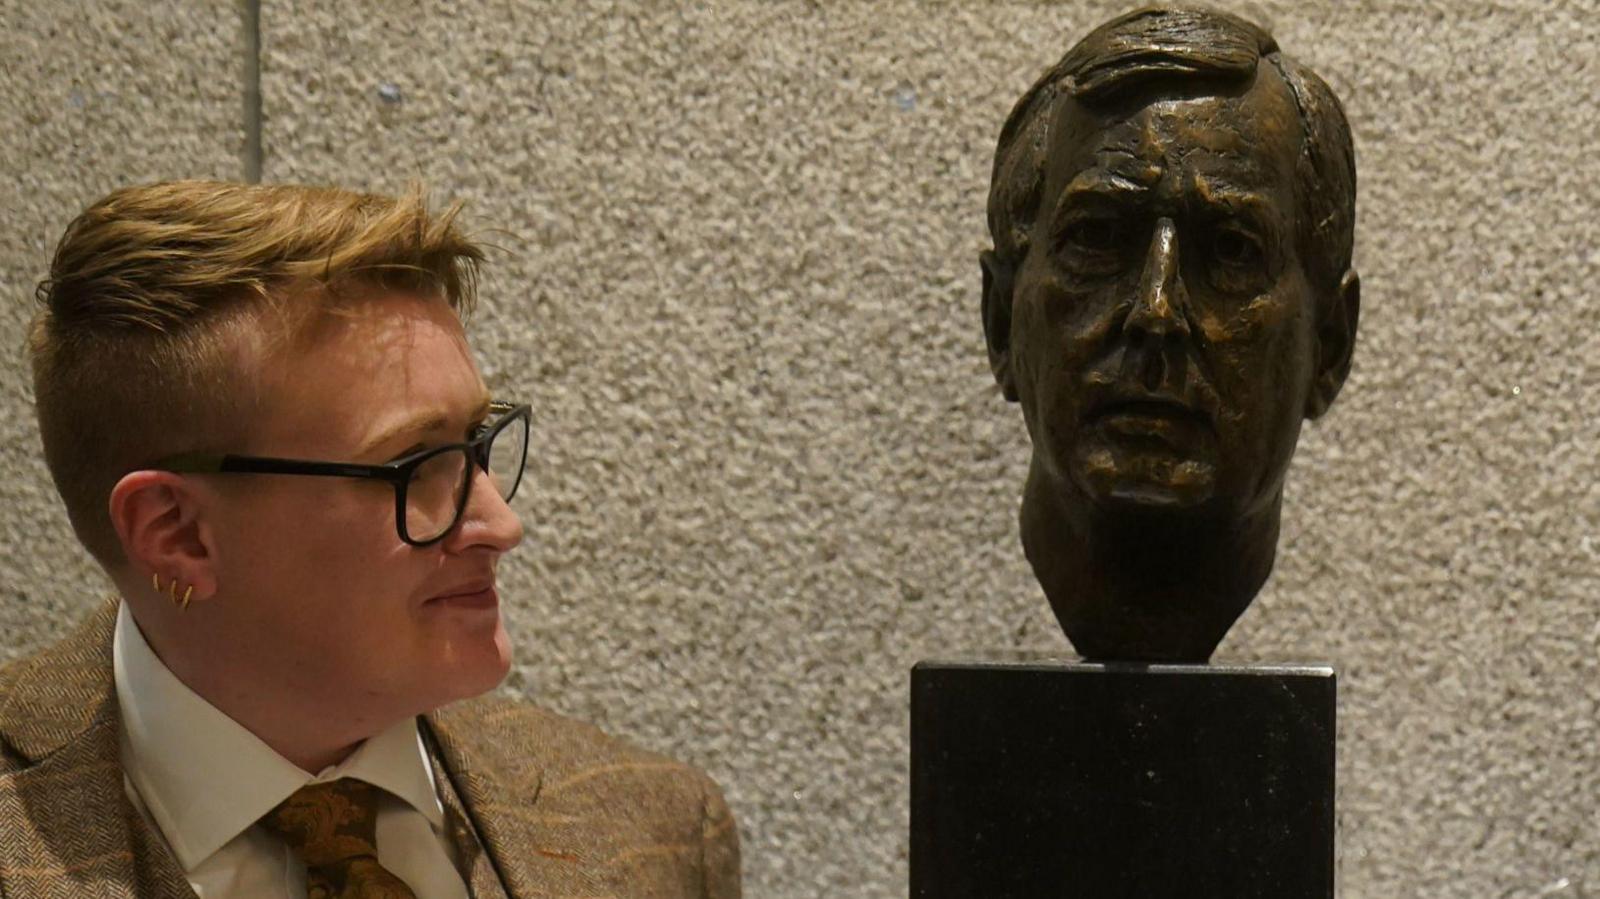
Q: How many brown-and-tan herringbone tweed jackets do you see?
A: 1